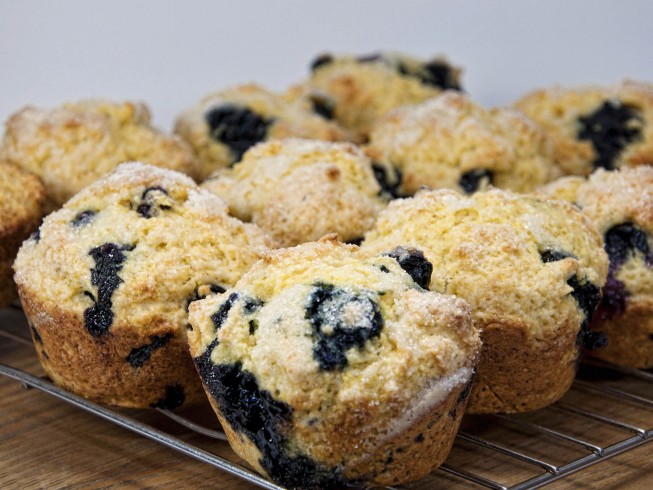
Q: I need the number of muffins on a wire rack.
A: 11